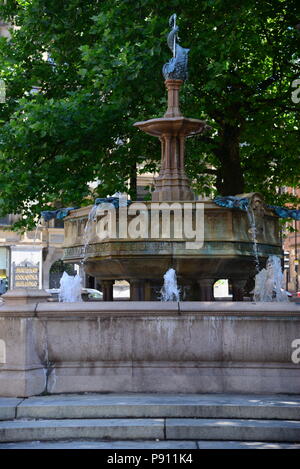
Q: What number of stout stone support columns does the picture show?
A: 4